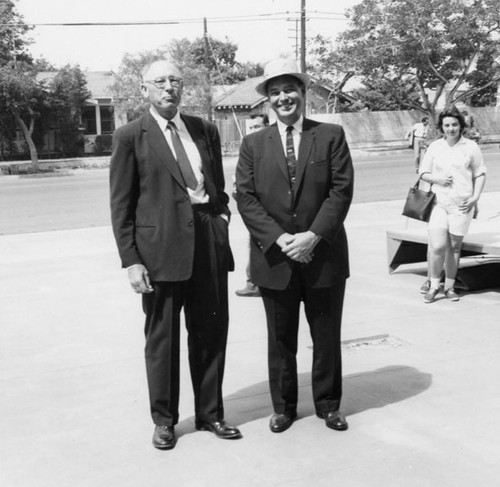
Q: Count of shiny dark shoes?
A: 4